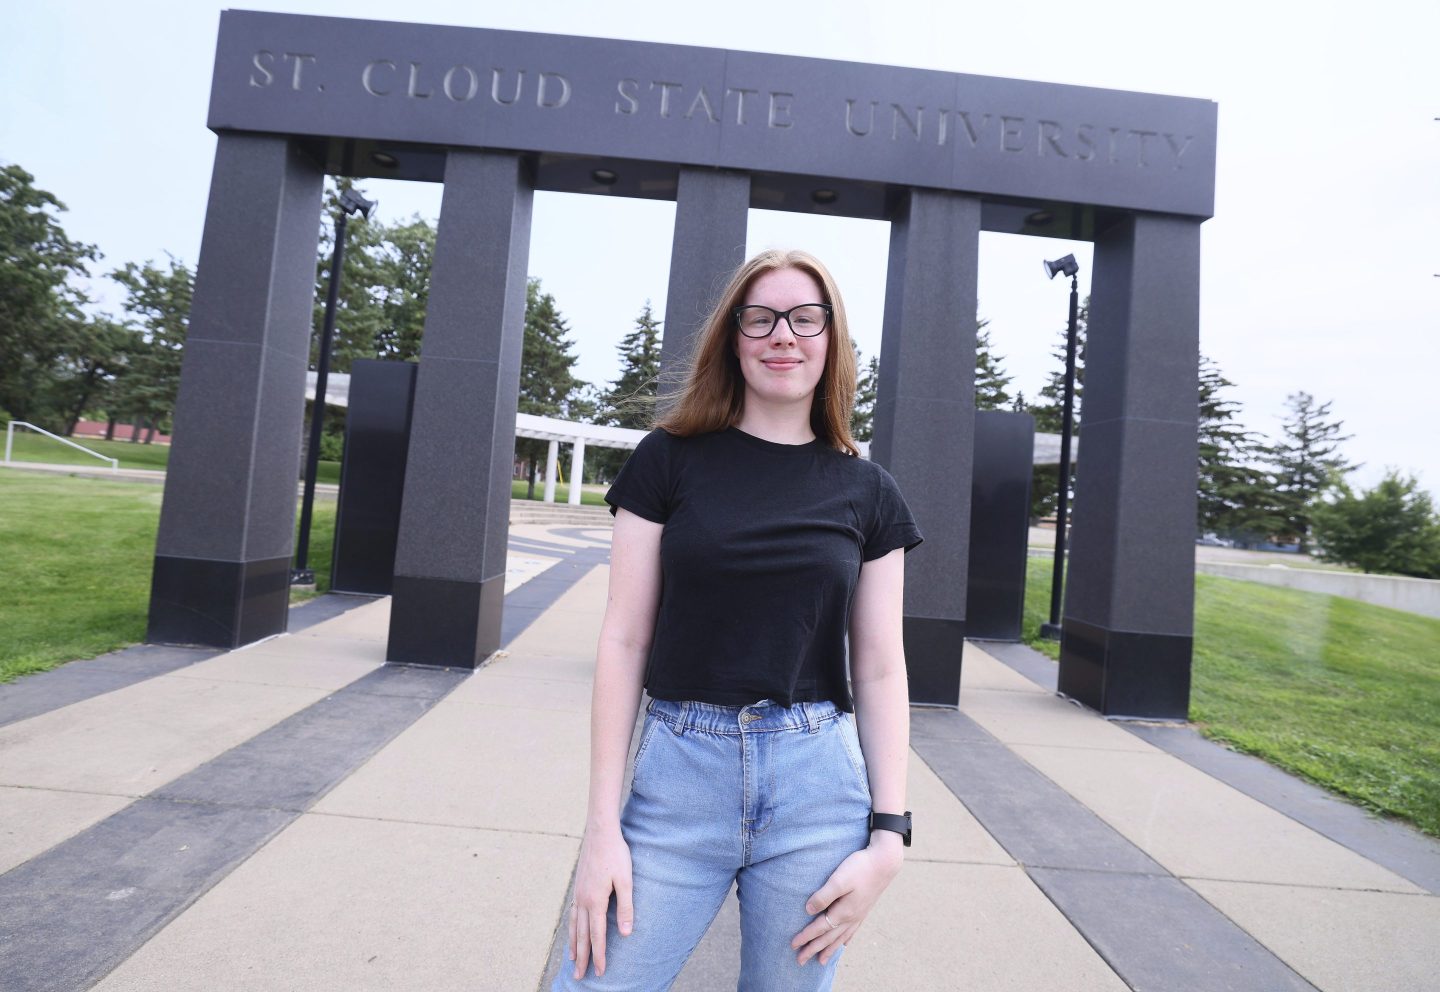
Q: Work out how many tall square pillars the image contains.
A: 5